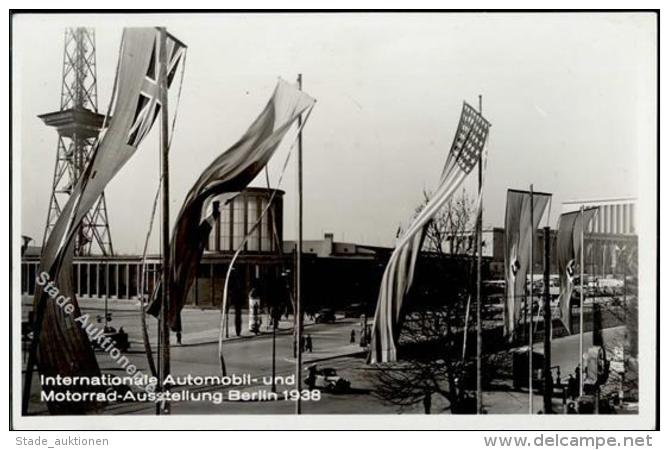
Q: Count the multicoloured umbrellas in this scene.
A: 0